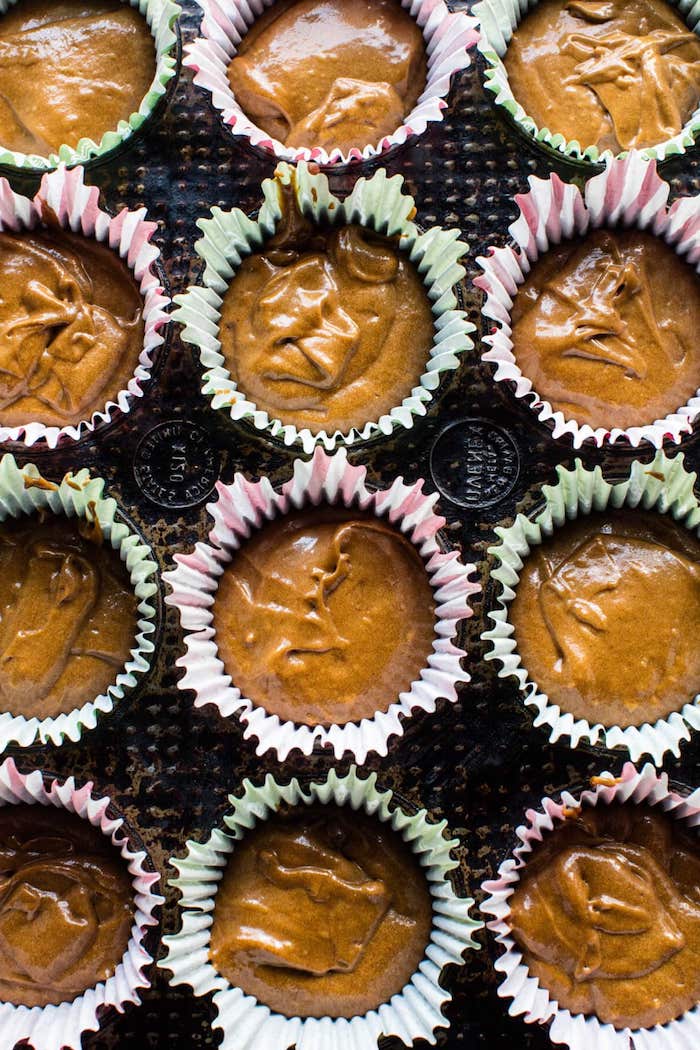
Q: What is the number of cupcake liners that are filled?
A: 12